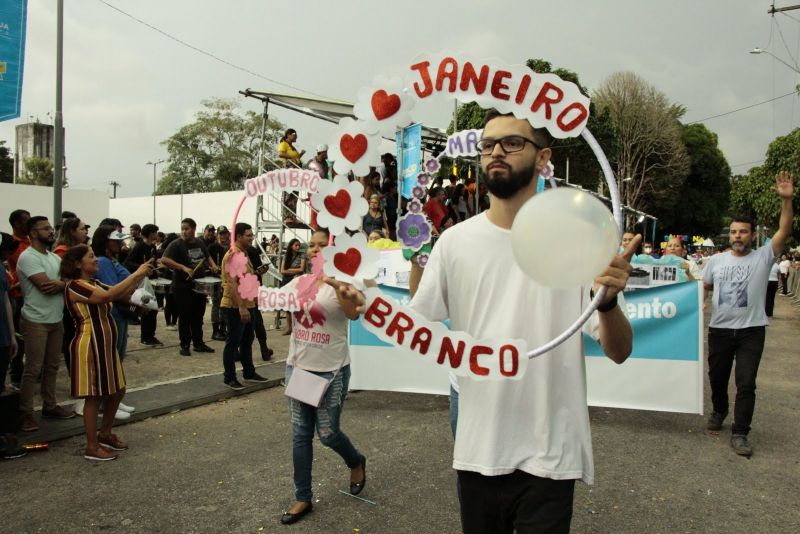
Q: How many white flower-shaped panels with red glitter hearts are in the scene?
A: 4